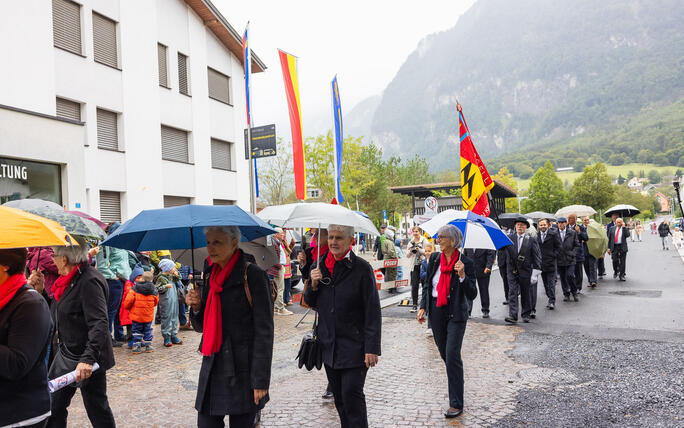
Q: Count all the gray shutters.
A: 12